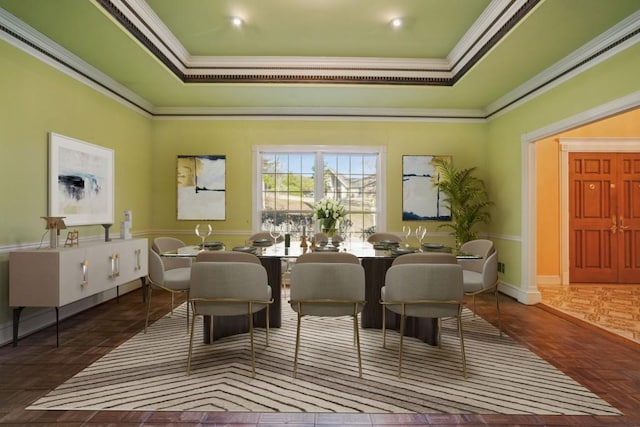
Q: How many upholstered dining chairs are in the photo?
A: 8